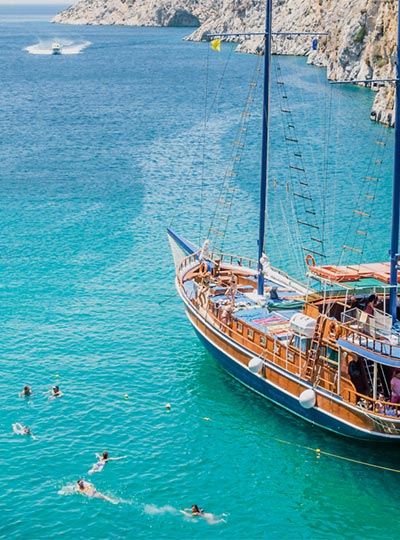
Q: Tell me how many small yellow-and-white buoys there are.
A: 5